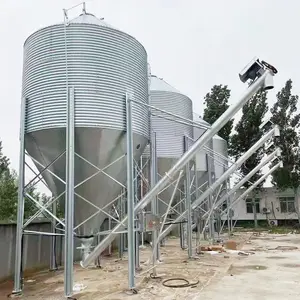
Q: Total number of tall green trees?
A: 3